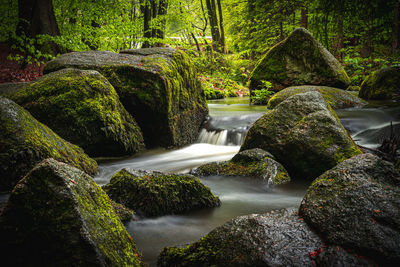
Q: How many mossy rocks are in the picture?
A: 12